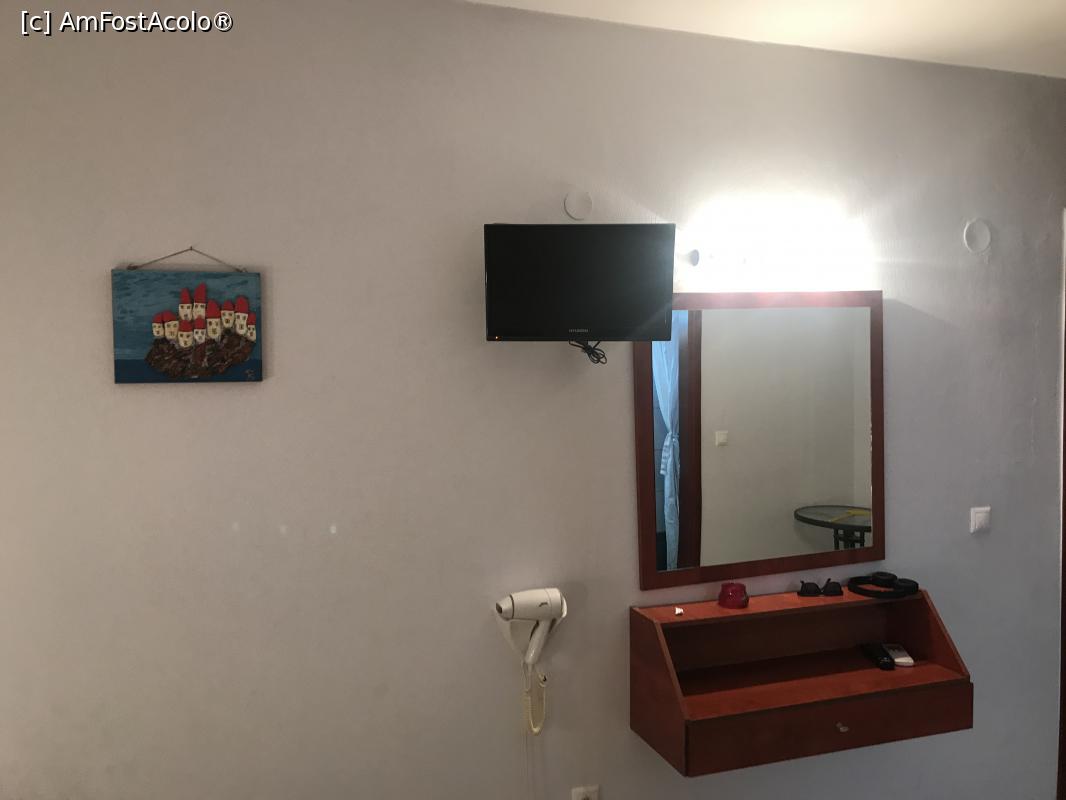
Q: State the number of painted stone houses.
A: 10